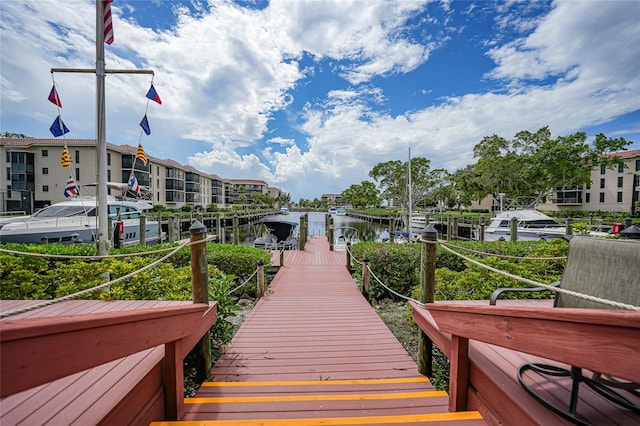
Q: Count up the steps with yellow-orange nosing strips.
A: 3